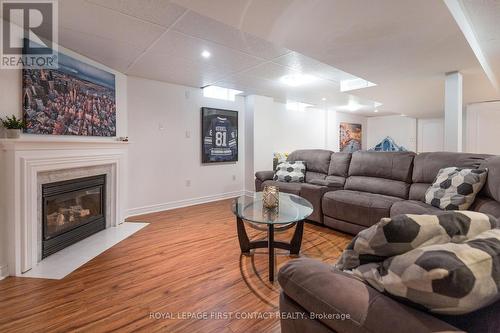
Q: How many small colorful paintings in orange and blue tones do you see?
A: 1